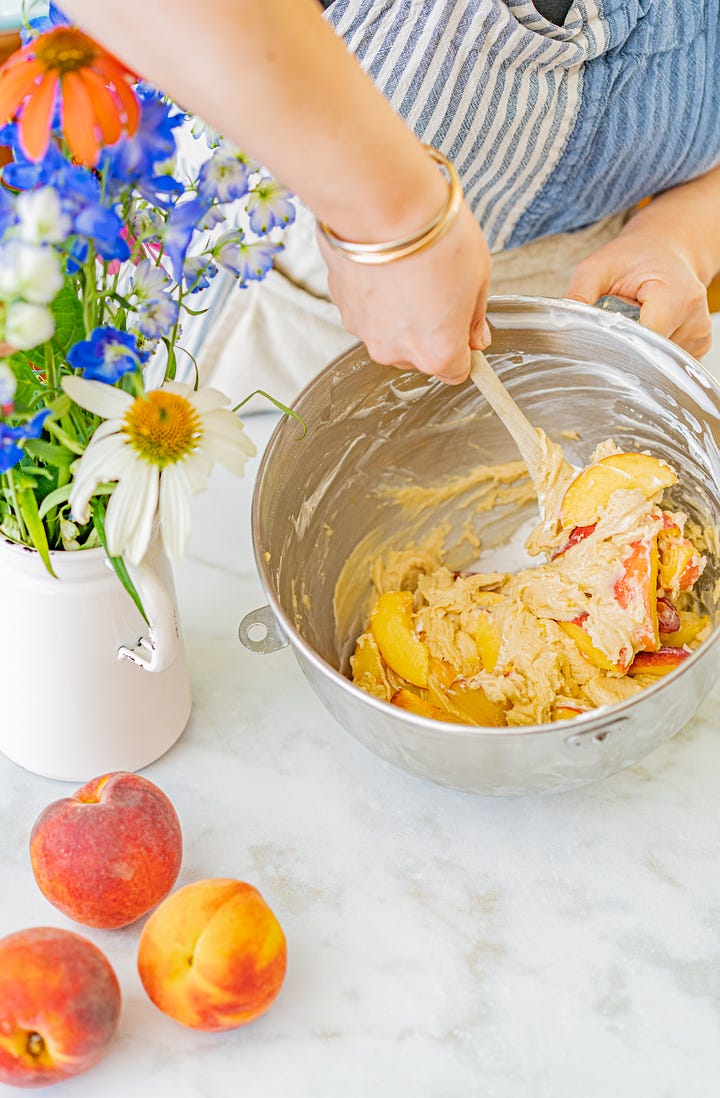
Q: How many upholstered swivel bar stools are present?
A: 0